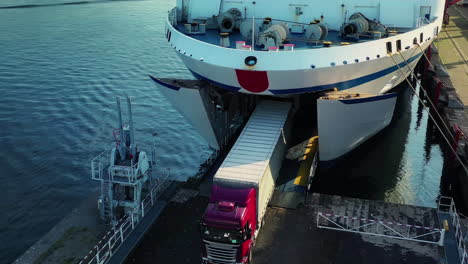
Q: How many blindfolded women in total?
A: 0